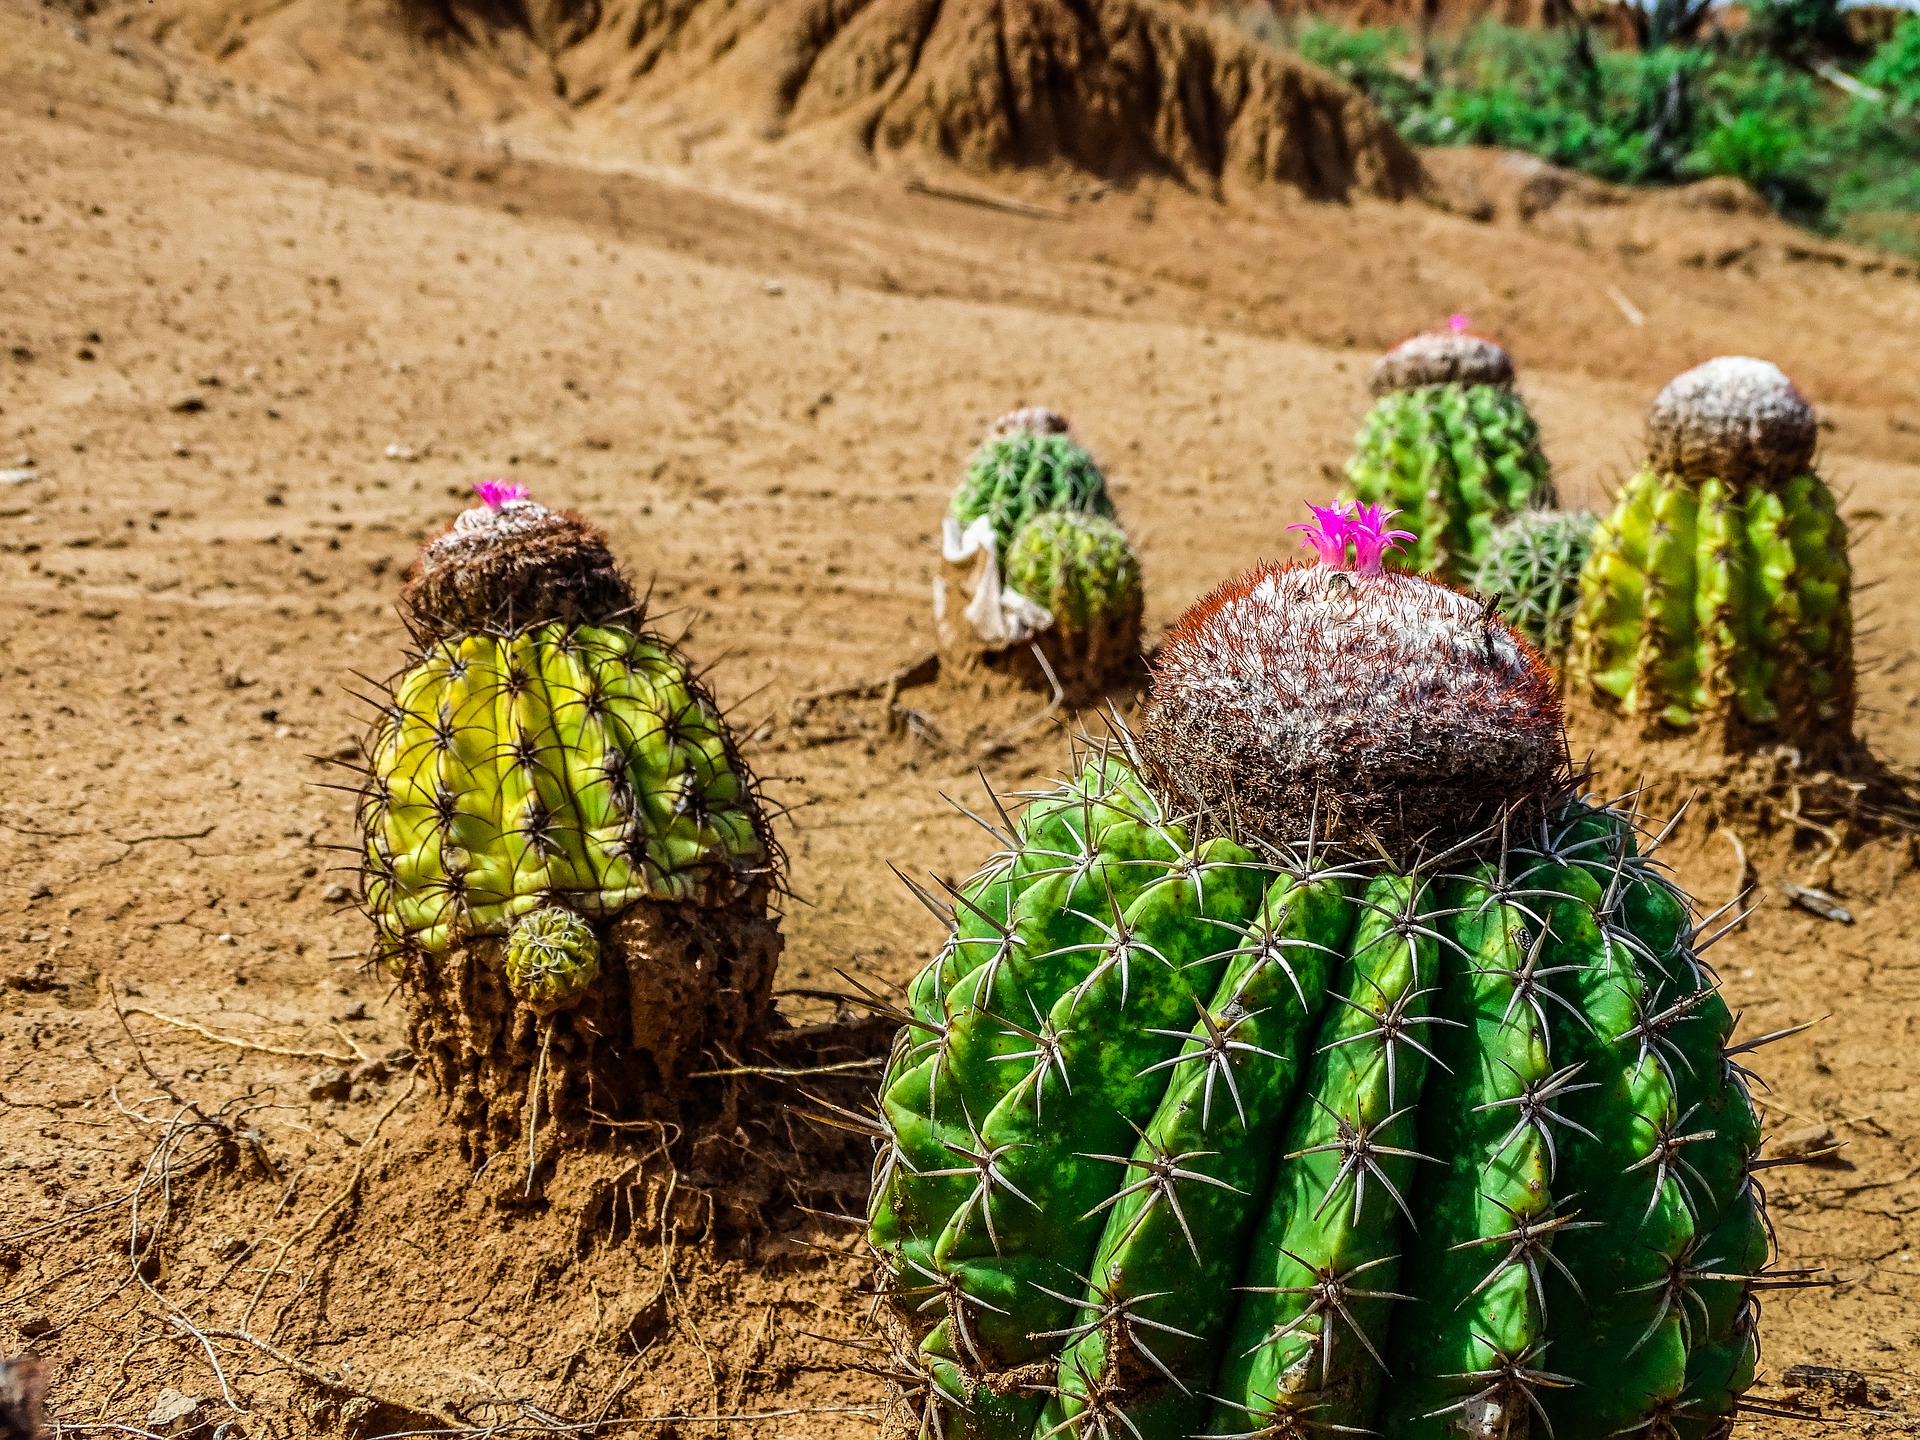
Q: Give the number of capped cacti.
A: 5